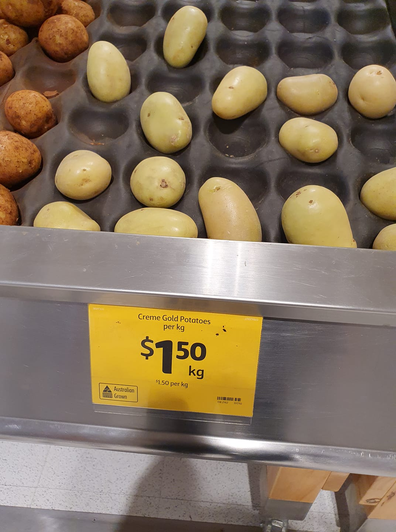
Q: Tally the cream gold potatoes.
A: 15